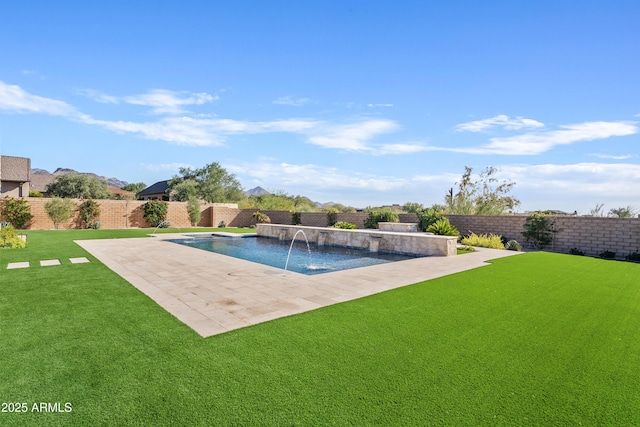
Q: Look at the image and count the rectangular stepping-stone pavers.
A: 3